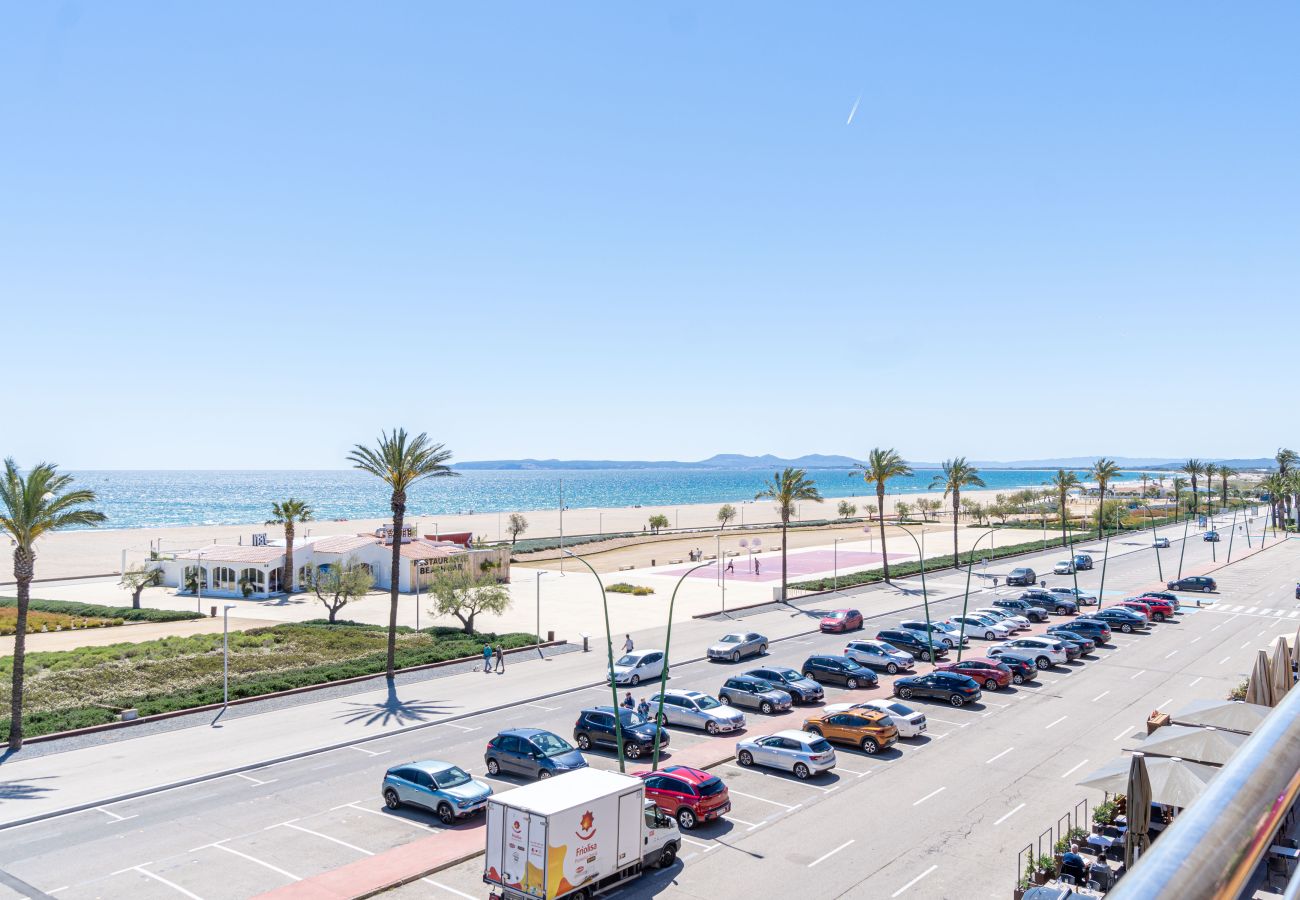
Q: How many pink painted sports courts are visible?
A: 1